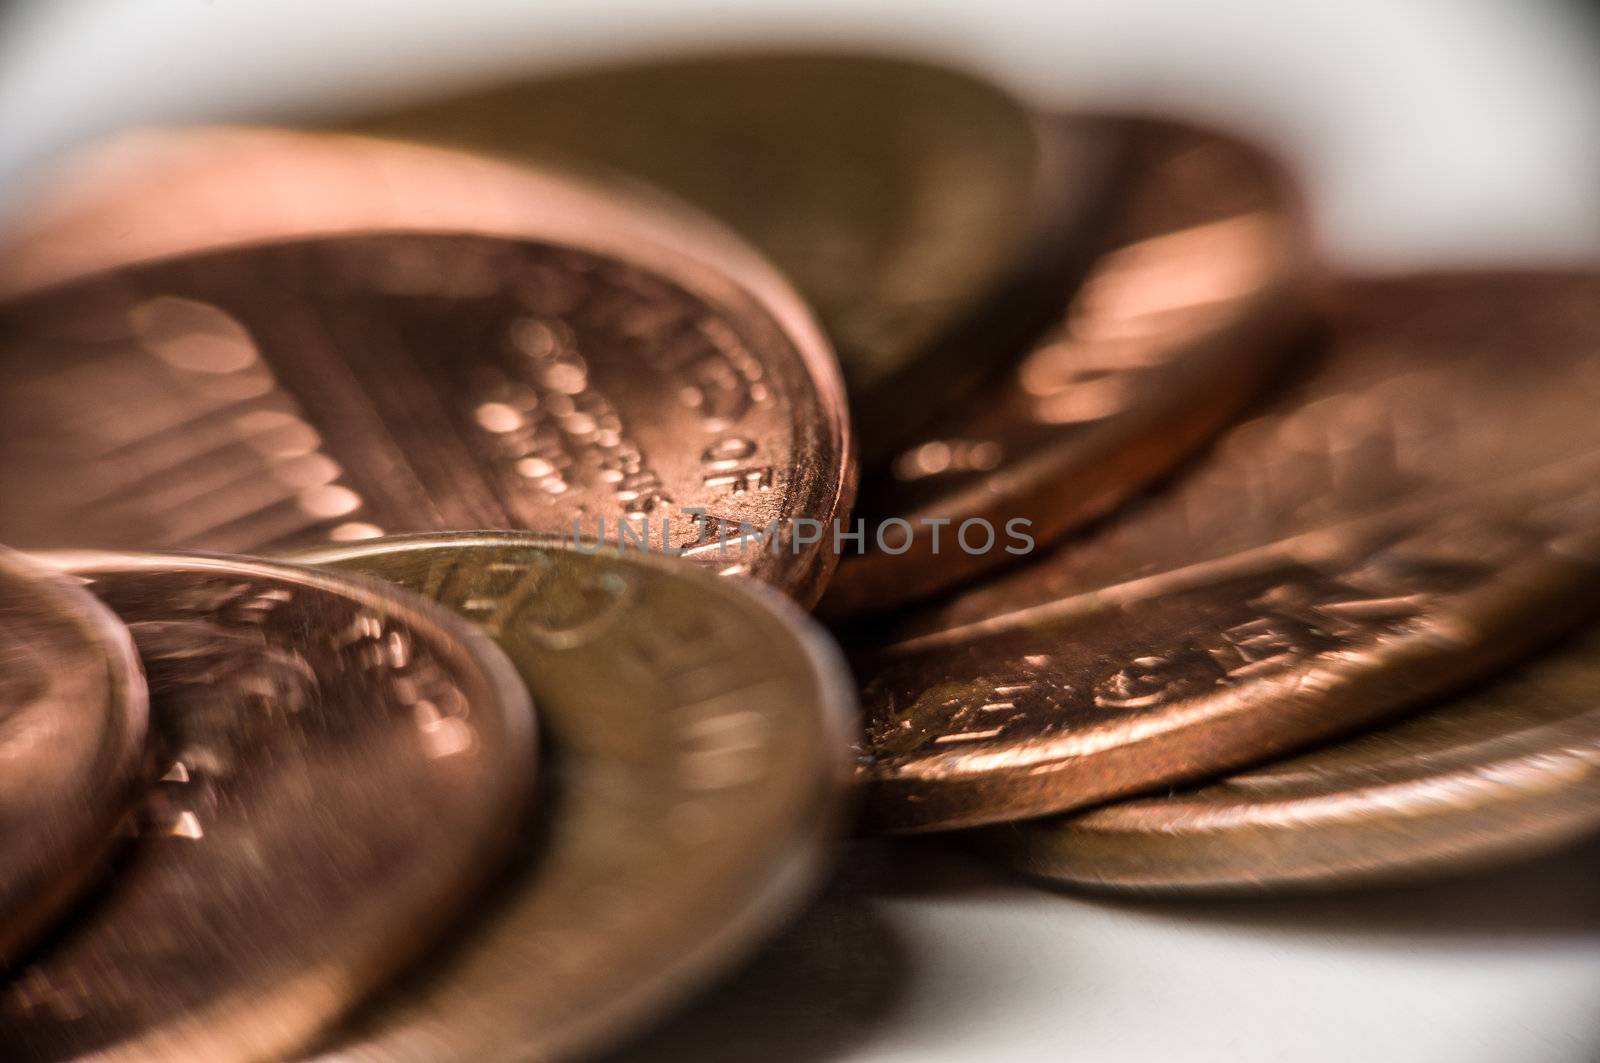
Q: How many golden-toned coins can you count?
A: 3